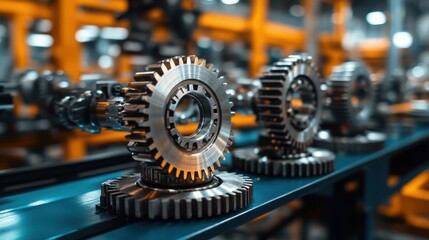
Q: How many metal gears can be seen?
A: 6